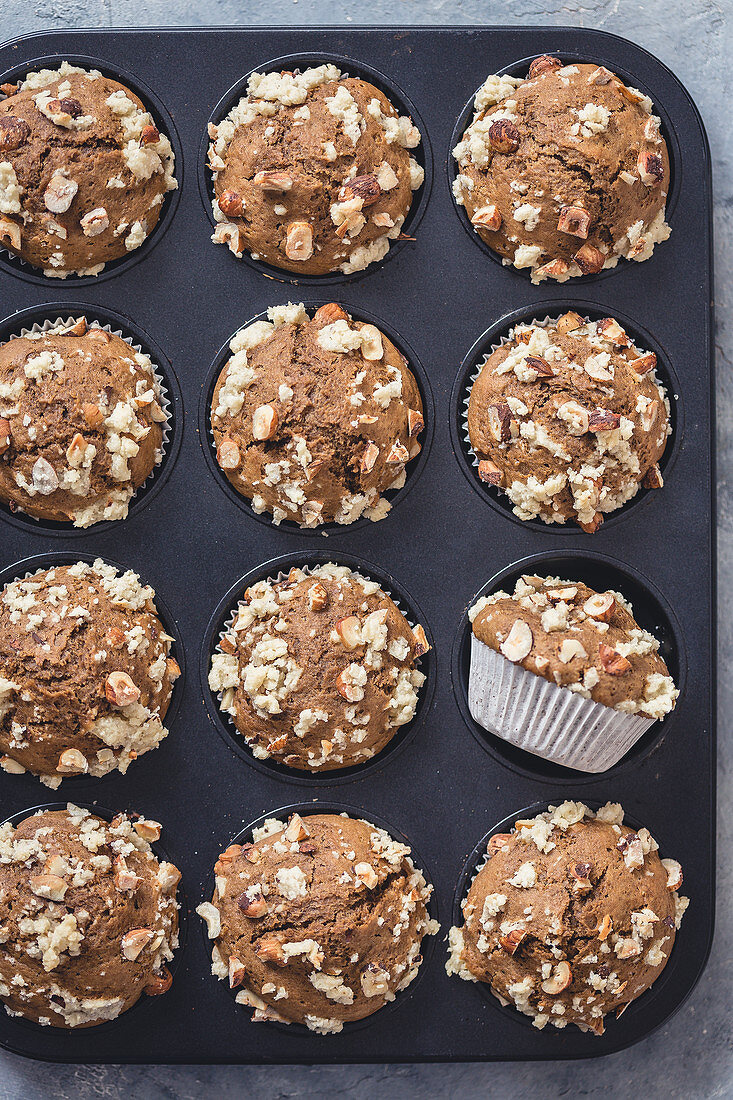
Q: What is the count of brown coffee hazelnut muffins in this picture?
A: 12